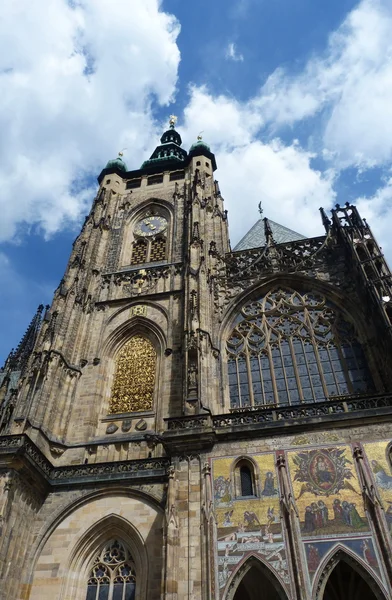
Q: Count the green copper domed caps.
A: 3